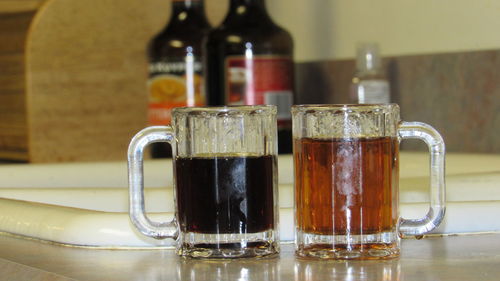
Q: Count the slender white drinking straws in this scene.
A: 0